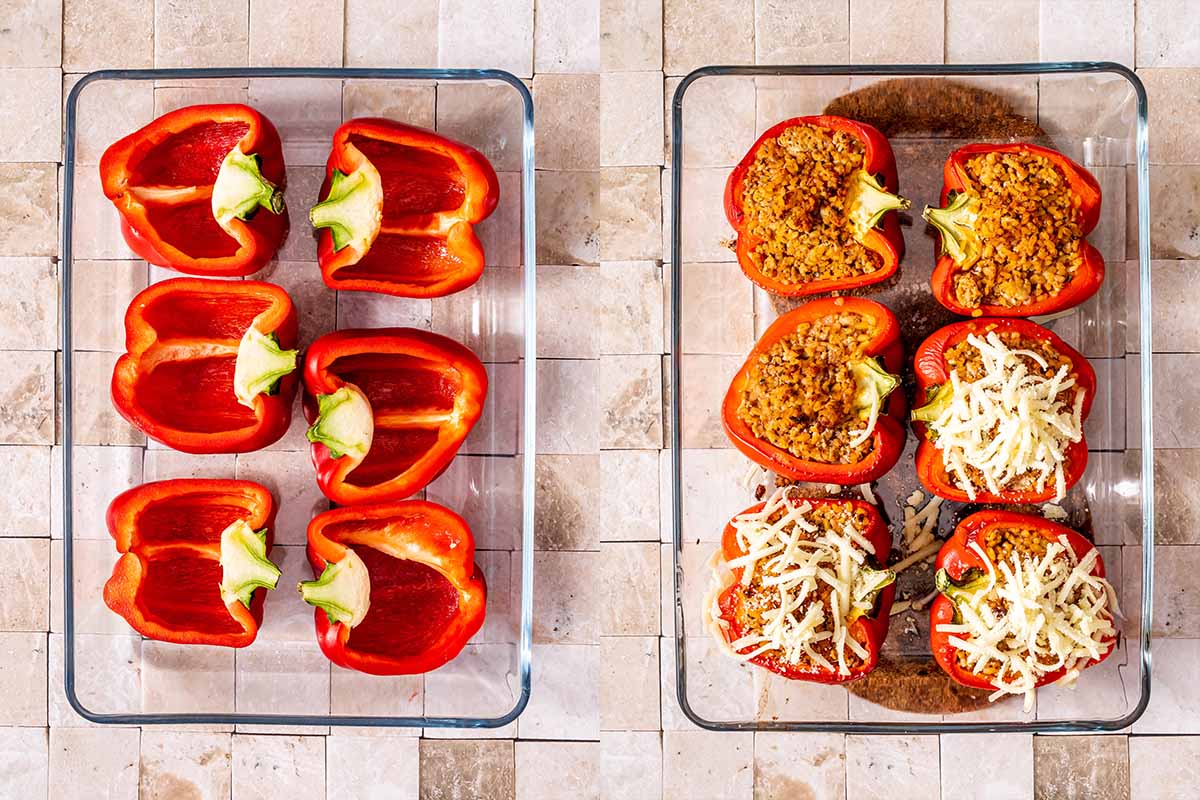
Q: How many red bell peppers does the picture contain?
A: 12